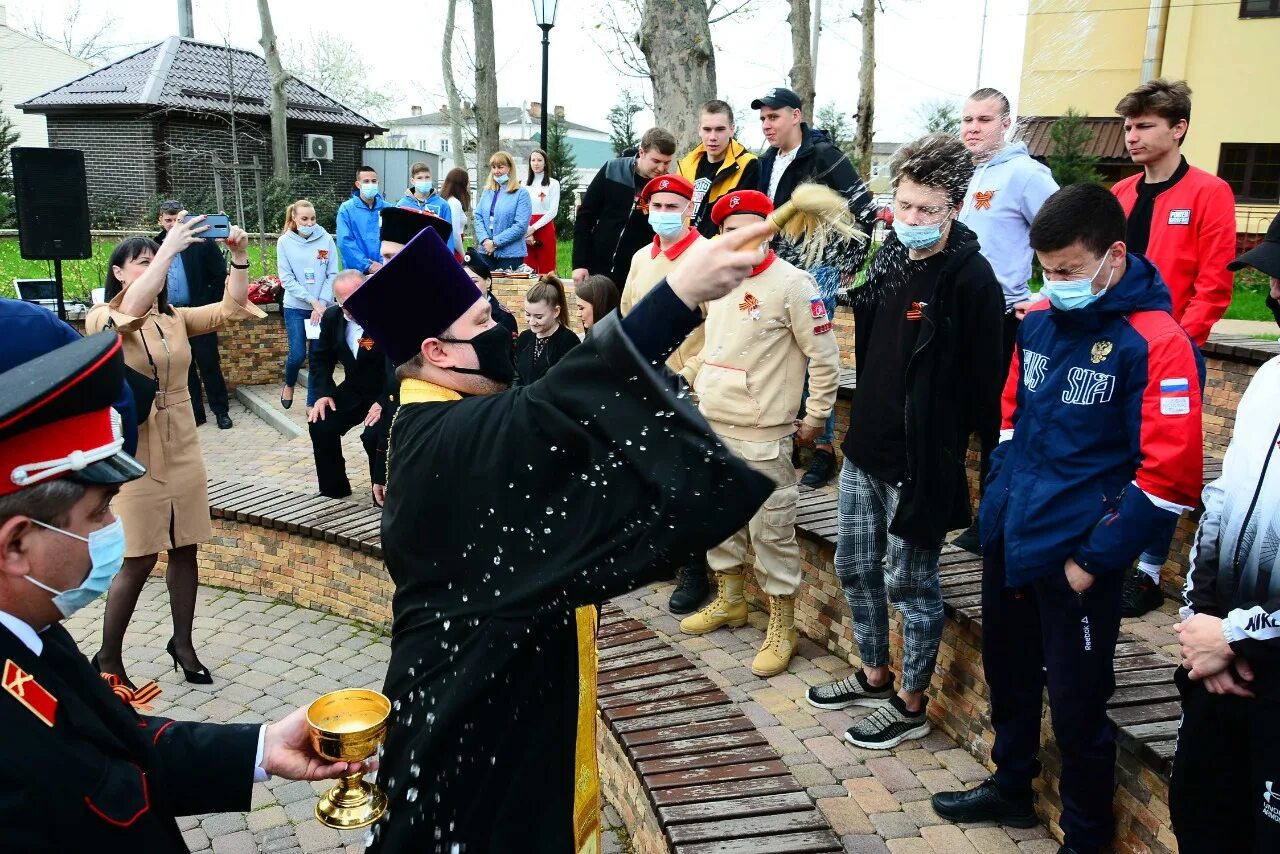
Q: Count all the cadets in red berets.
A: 2